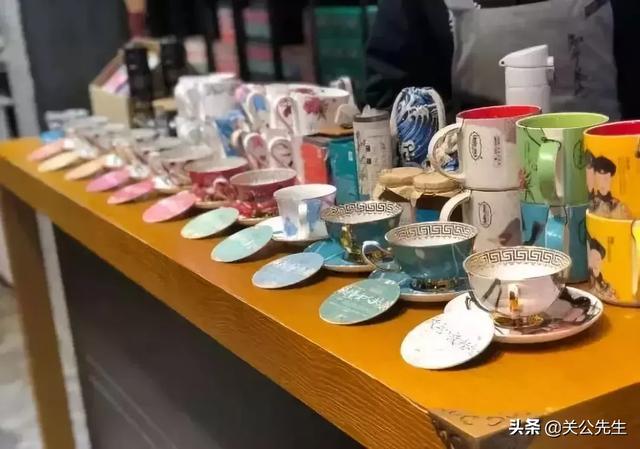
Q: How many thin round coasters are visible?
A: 11